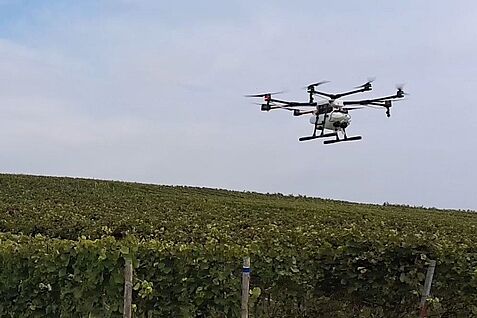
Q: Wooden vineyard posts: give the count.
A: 3